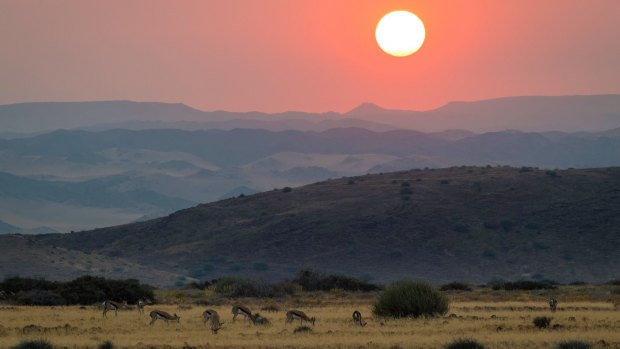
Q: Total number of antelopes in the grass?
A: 8